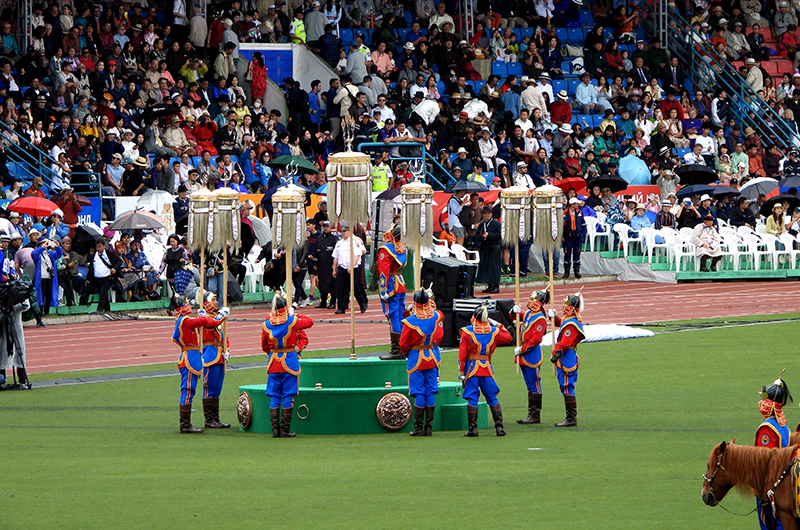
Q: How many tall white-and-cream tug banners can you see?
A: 7